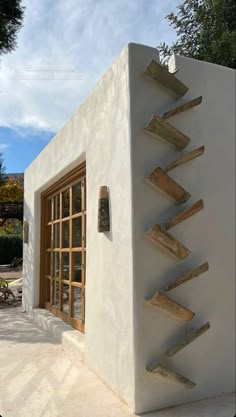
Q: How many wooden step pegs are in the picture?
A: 11